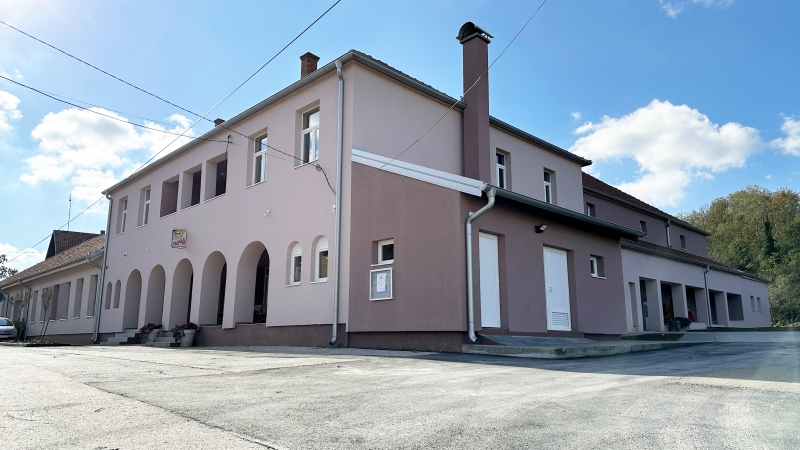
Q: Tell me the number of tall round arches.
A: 5